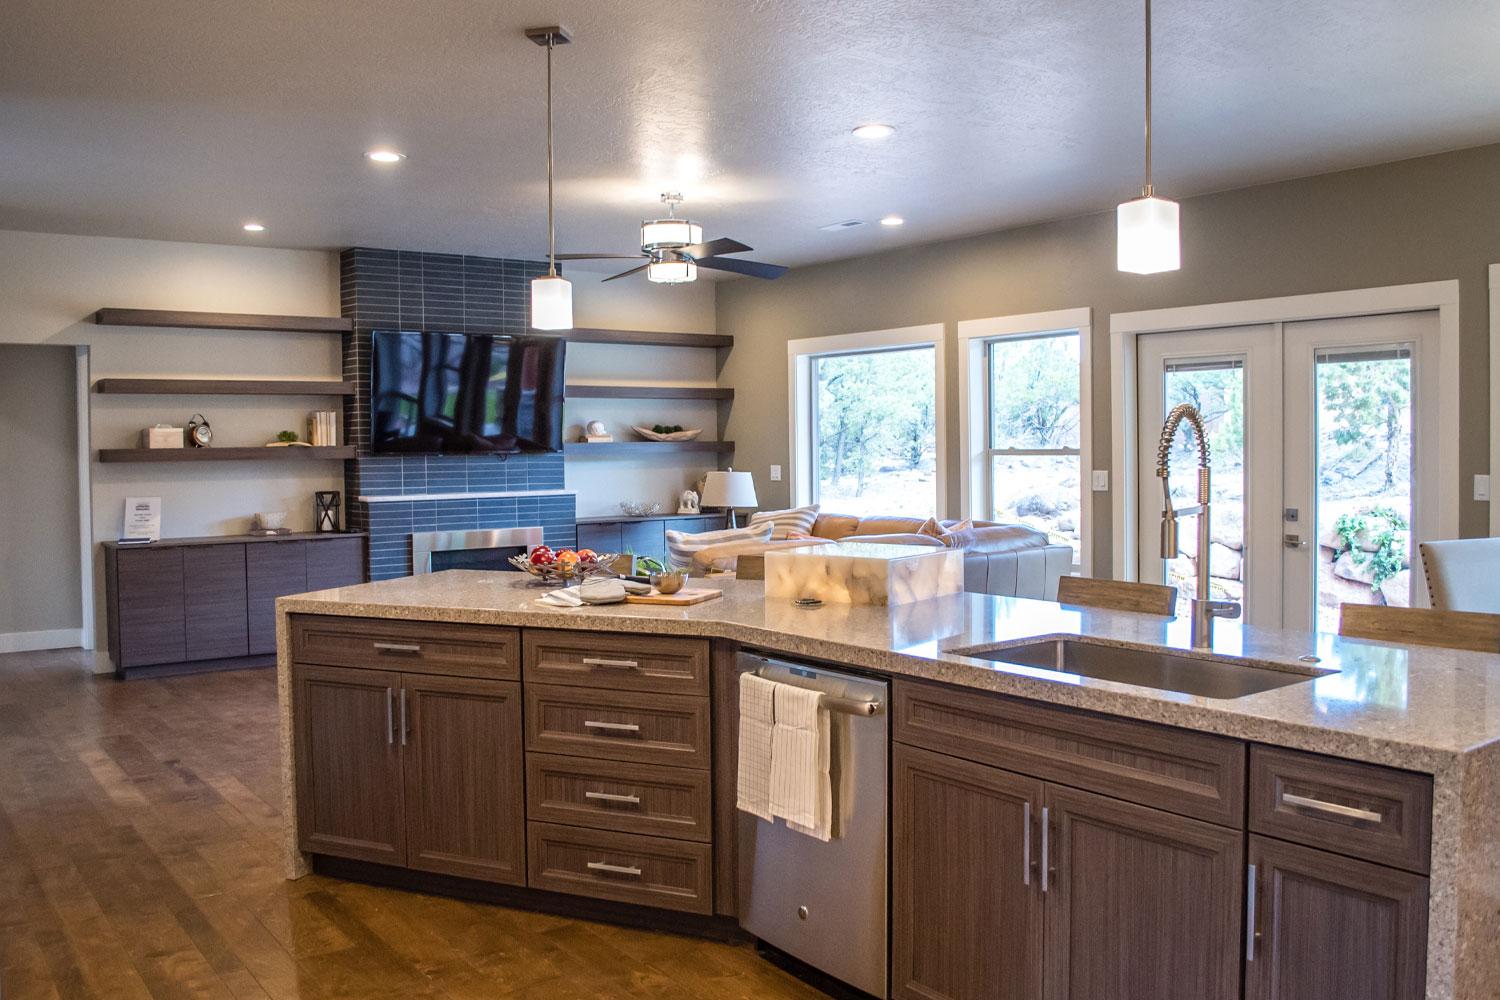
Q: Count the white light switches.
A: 3